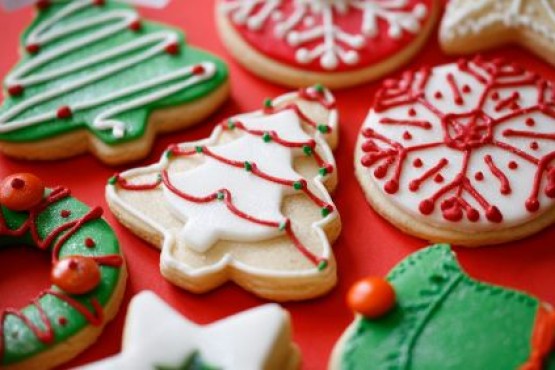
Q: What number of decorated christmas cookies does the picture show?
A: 8